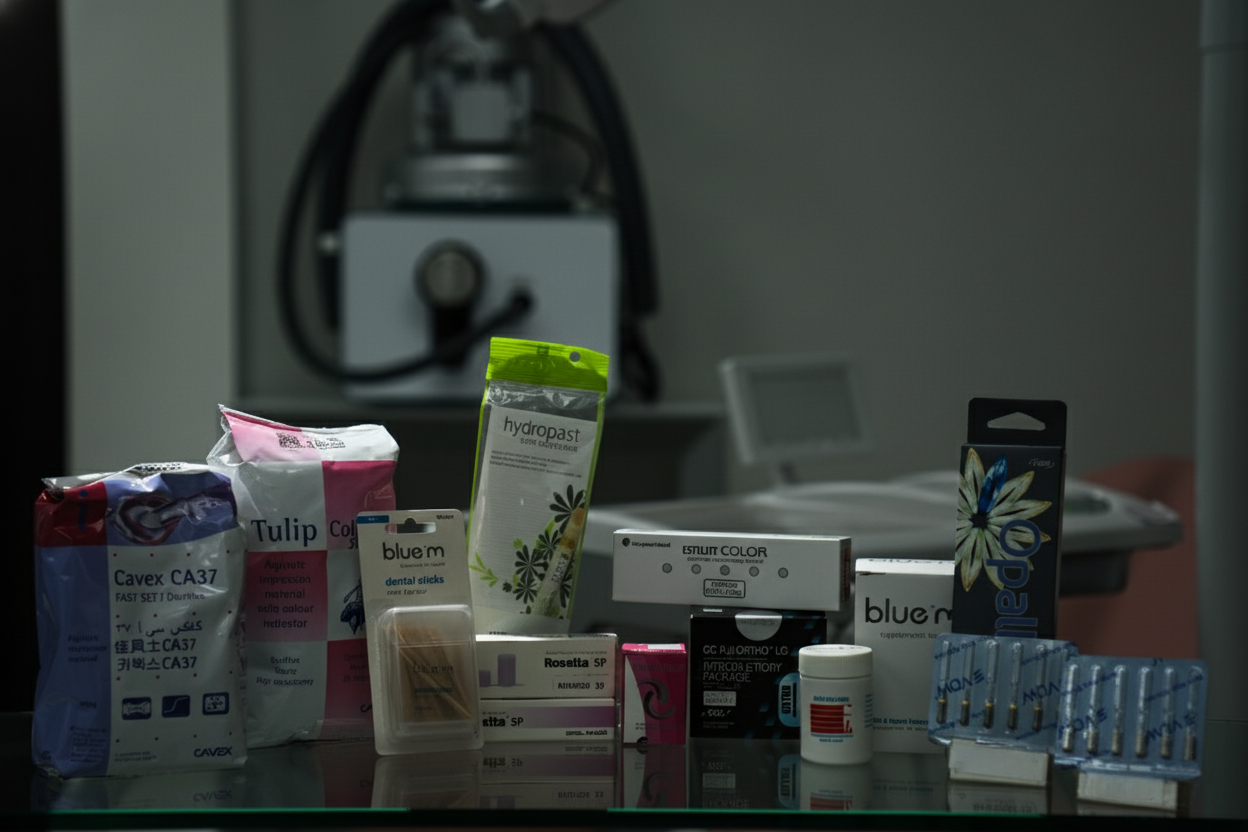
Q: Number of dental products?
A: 14